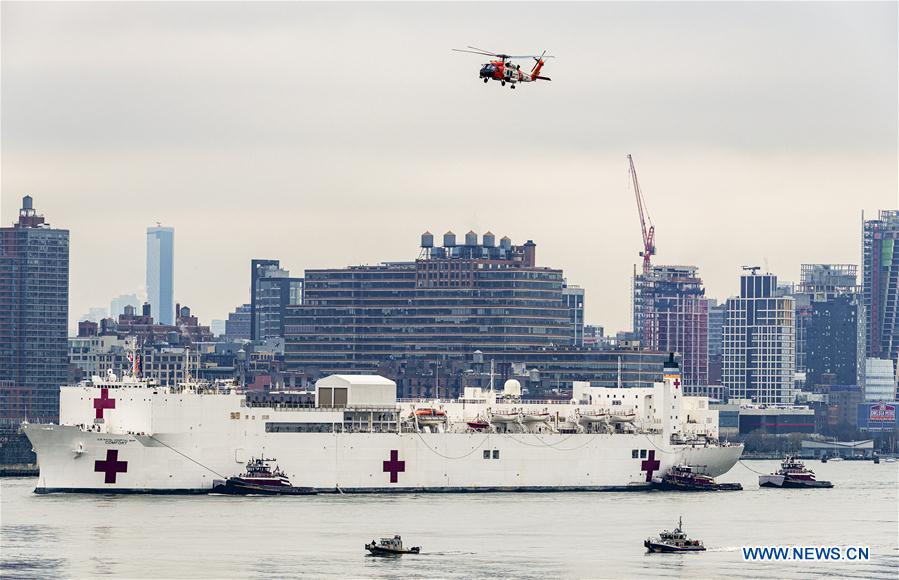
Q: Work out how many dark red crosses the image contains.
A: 5